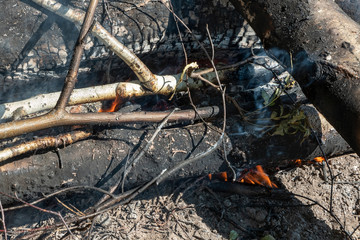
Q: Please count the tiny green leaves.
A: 2